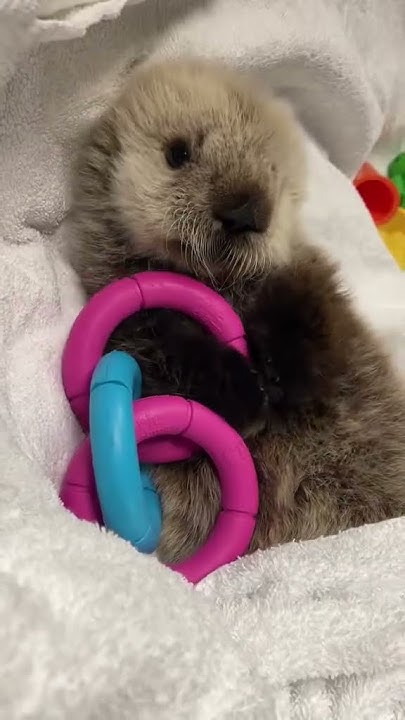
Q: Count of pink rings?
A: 2